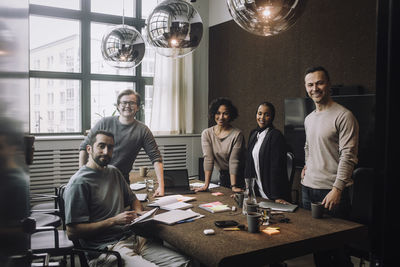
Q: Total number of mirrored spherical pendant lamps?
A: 3